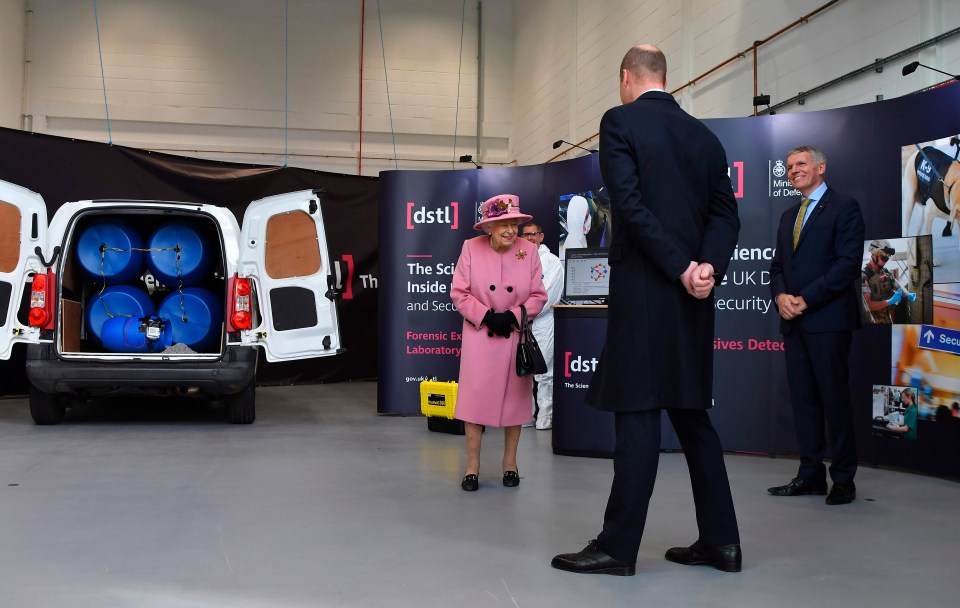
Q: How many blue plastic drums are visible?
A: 5